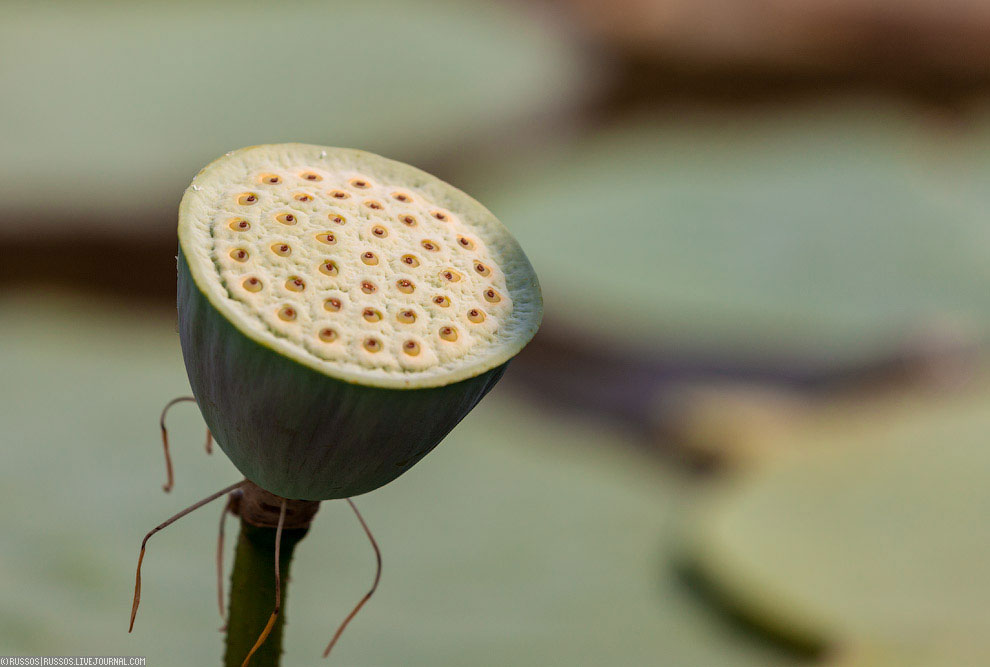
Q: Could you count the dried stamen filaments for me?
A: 6